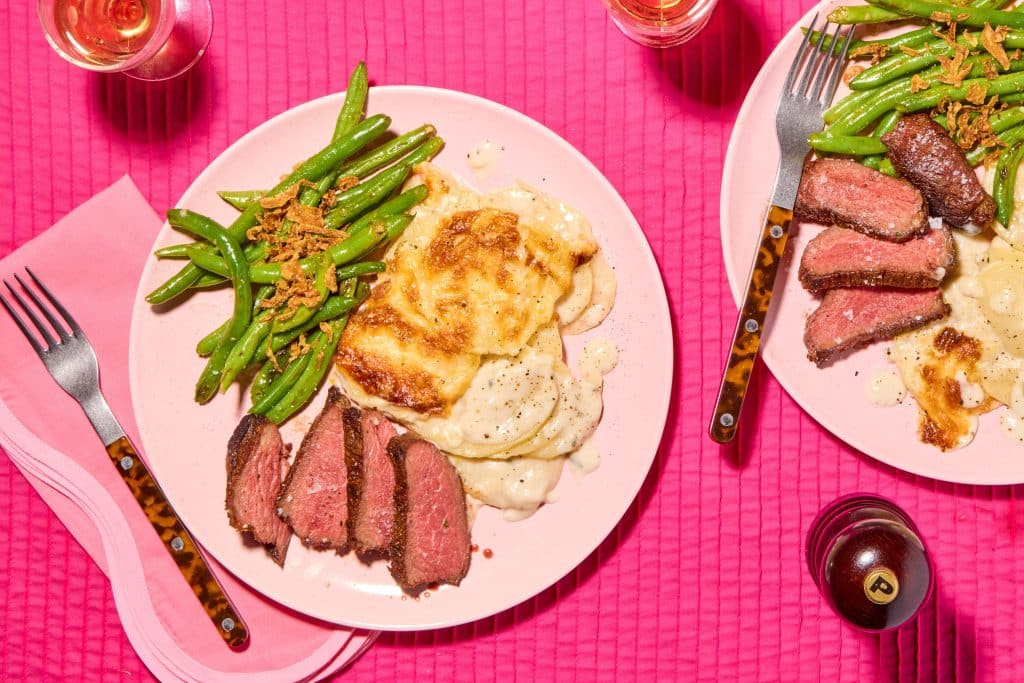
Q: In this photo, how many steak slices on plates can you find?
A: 8